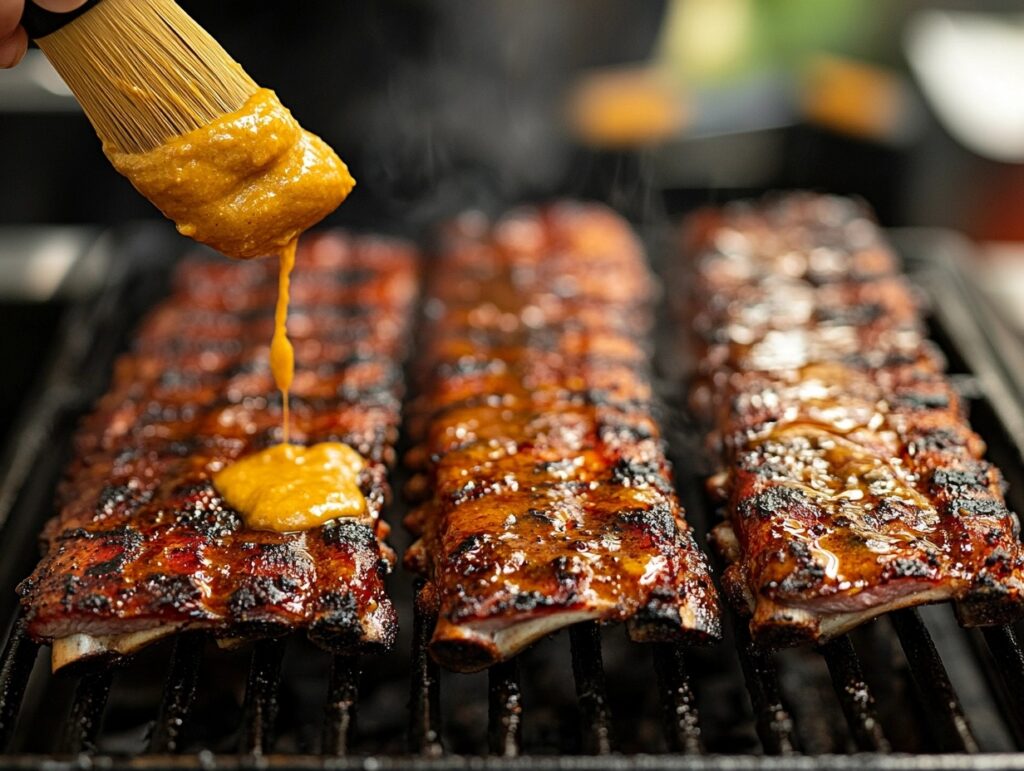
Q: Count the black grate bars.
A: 13